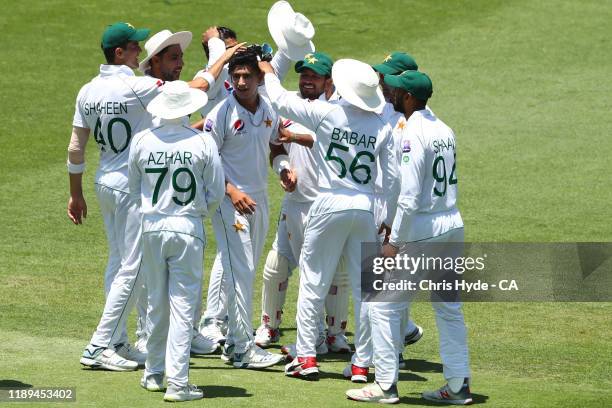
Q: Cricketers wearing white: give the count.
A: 9